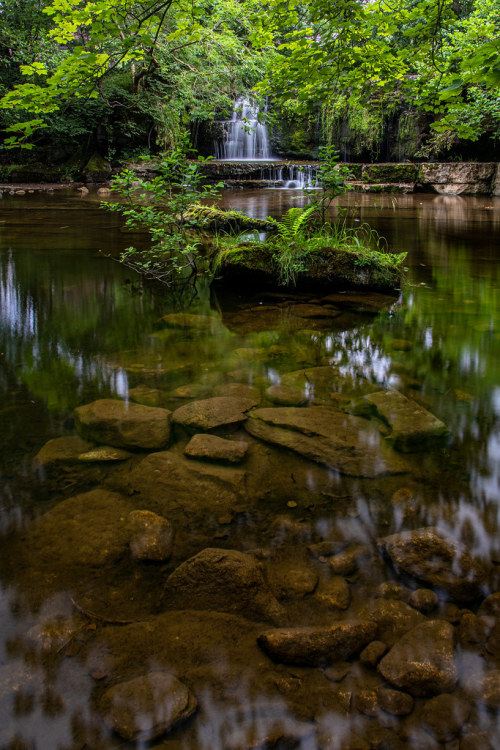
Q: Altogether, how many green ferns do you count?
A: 1